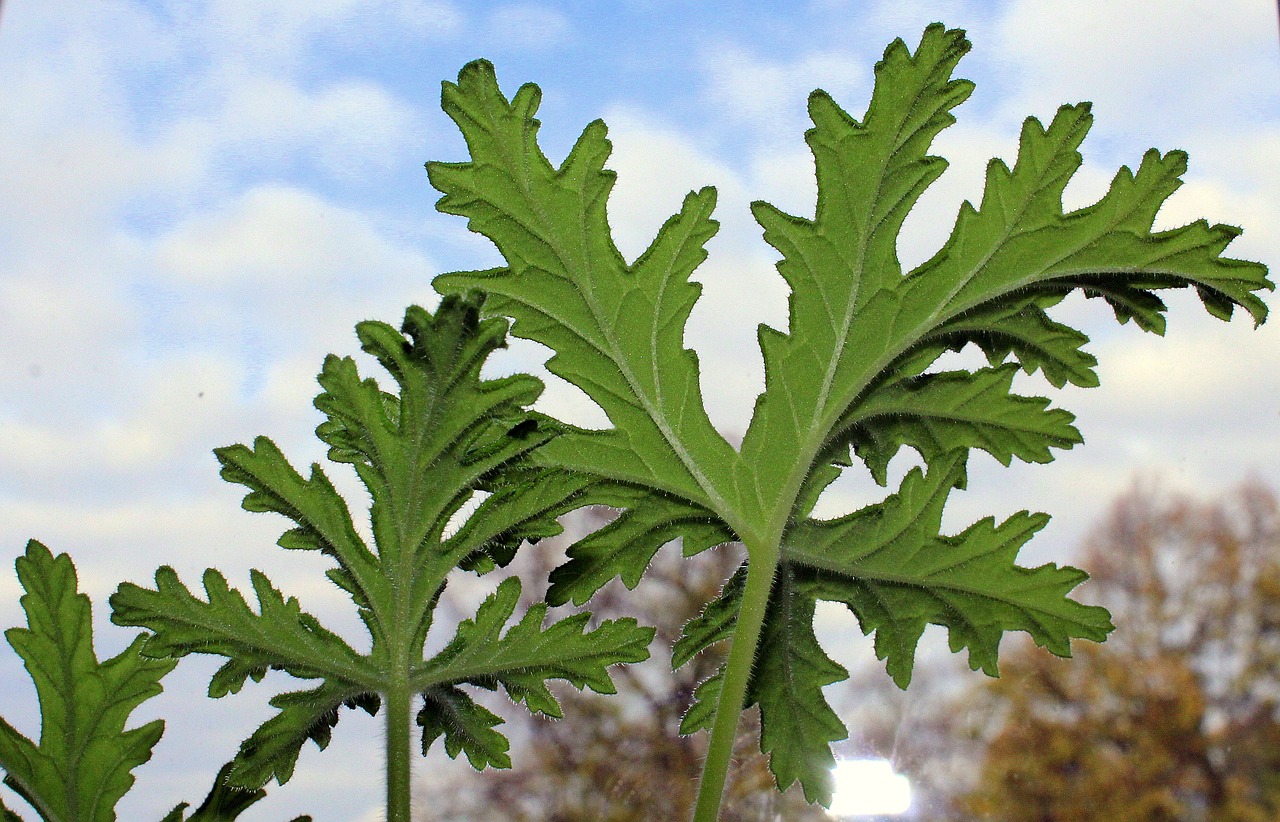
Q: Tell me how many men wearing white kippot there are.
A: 0